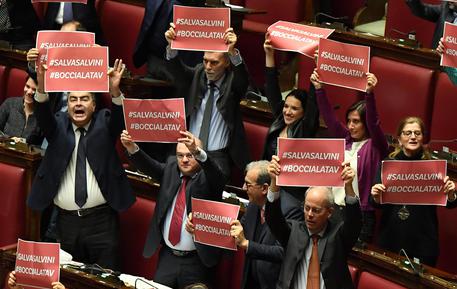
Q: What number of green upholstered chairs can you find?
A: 1